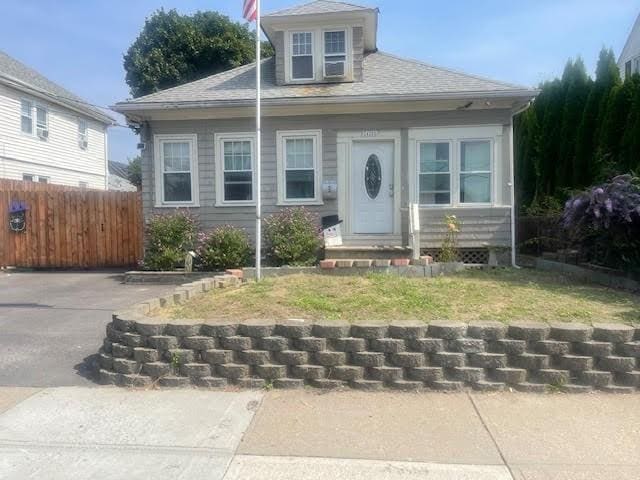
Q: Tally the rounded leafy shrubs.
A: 3